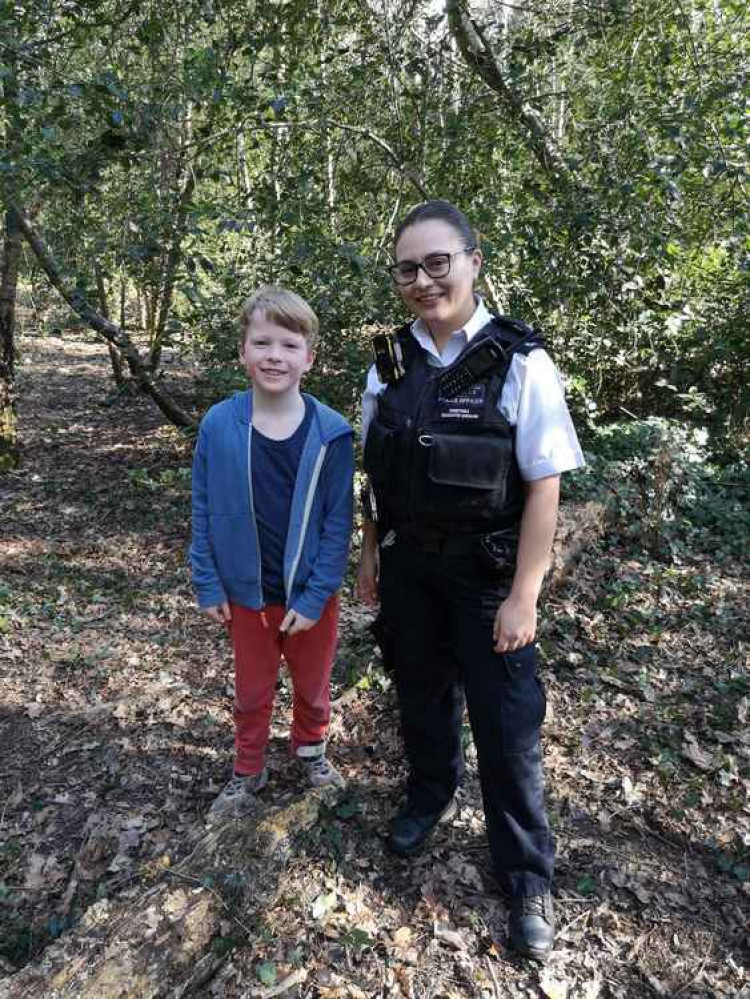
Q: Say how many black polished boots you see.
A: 2